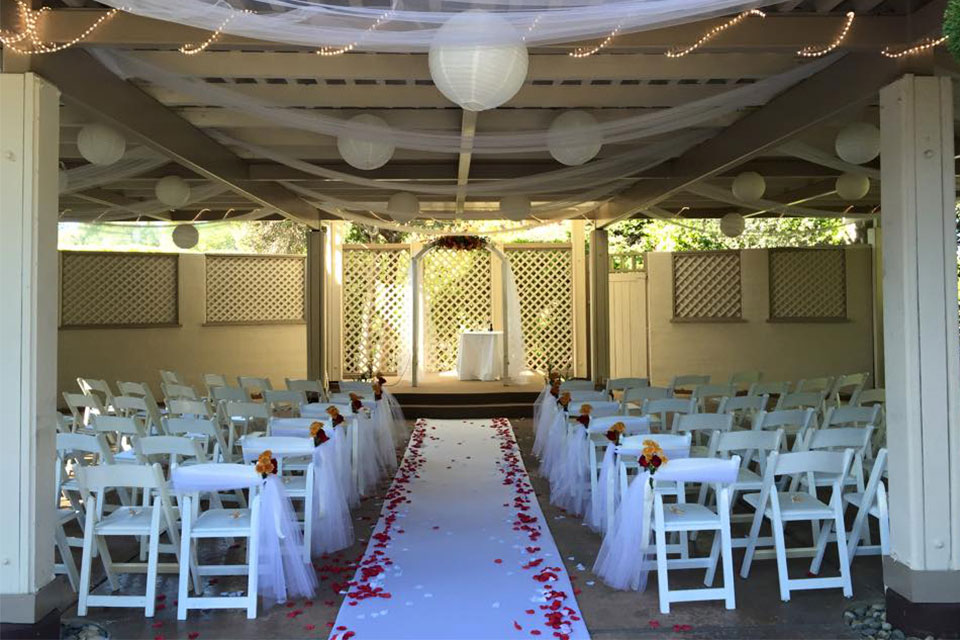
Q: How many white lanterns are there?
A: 13